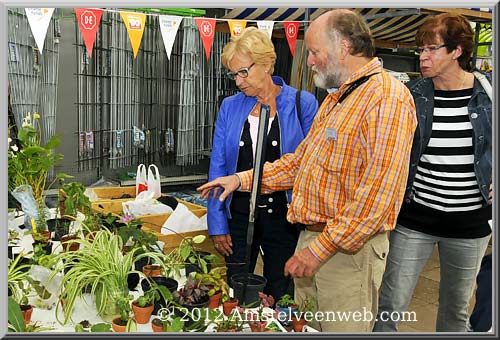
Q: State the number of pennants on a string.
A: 8